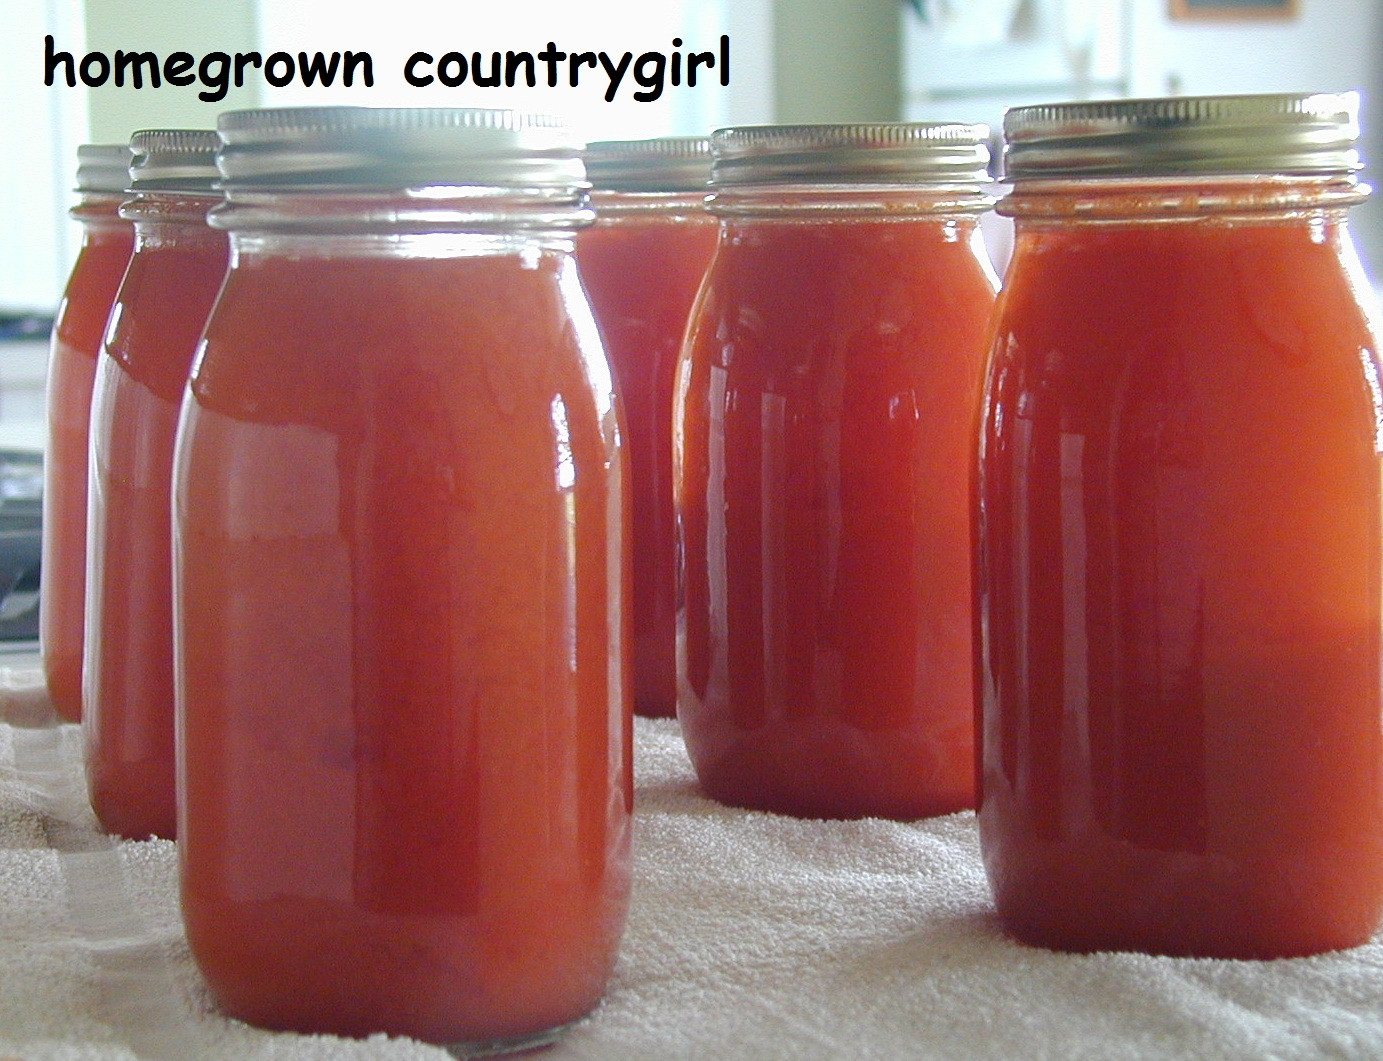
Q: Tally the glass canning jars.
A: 6